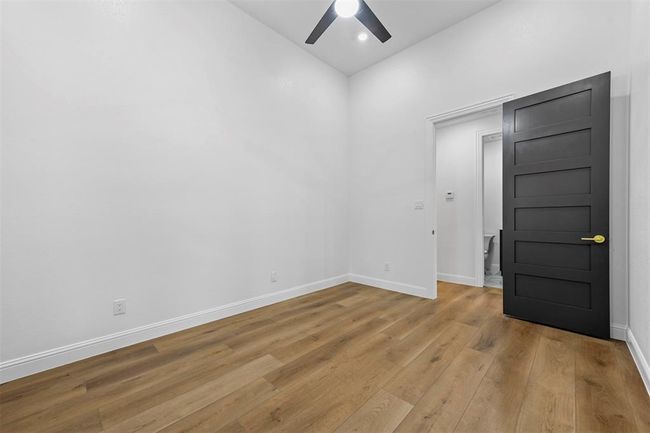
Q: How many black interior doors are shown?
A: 1